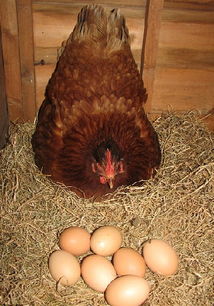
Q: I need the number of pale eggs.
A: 7